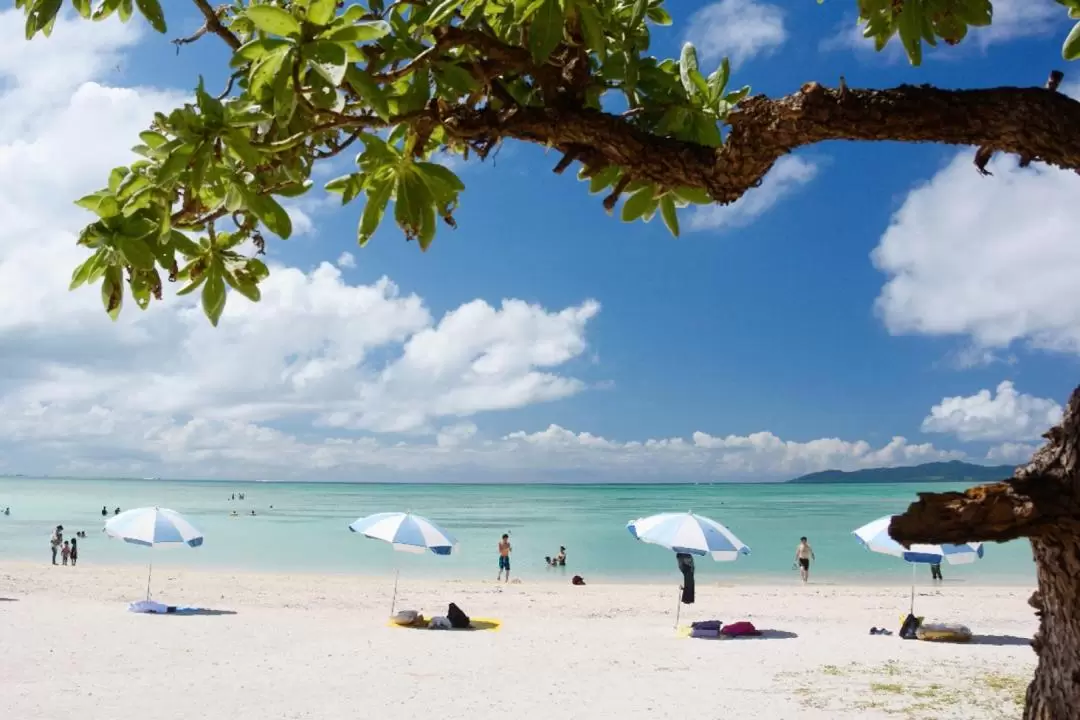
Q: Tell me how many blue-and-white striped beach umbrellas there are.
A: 4